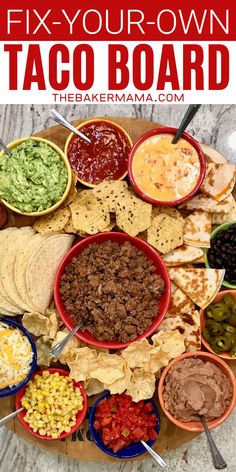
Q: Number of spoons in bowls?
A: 7